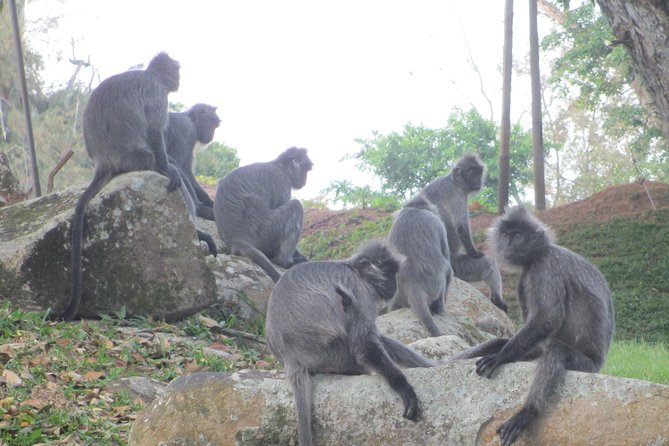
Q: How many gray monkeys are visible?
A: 7